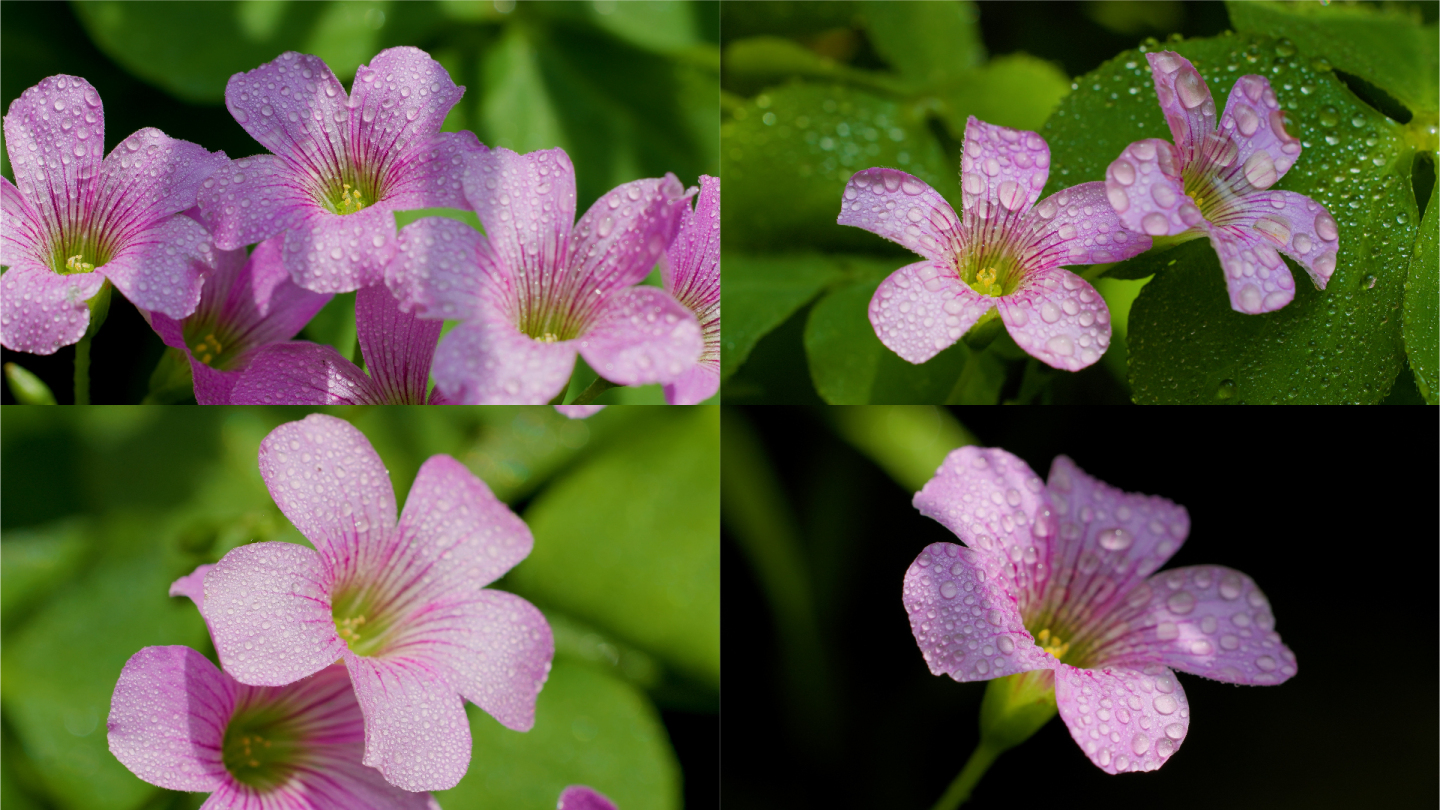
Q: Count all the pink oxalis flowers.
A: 11